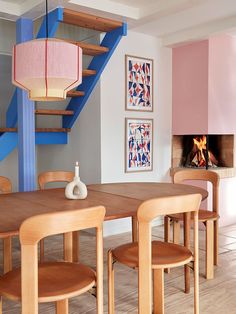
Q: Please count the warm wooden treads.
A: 6